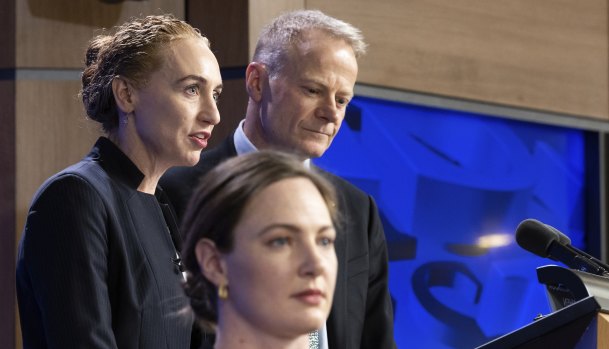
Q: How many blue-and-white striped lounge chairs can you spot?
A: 0